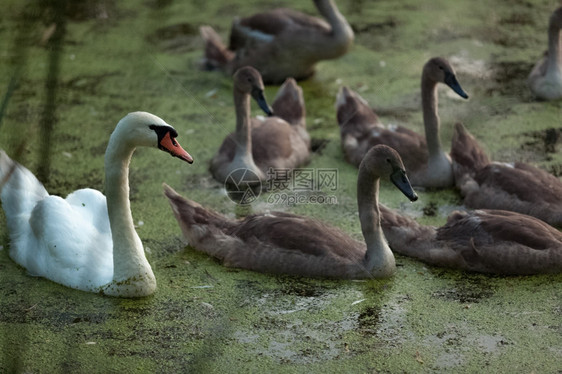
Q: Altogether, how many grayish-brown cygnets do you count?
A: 7